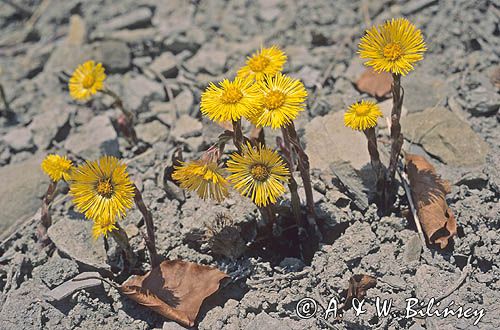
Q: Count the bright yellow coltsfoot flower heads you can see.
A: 11